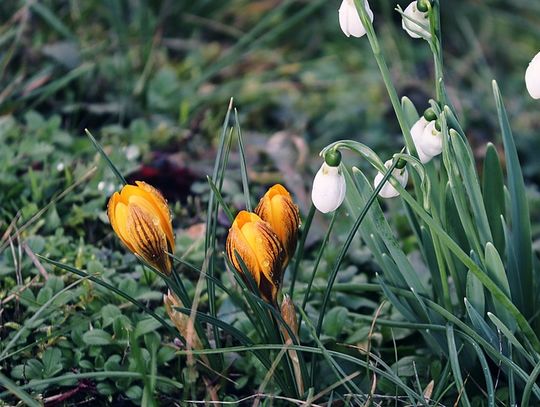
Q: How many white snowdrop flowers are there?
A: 7